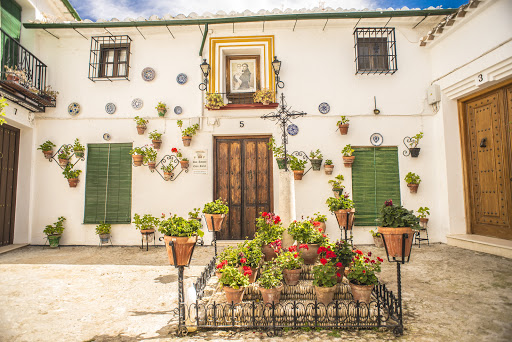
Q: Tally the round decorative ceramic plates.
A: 10